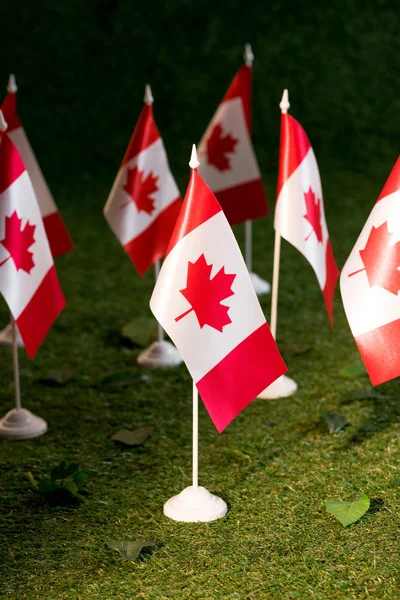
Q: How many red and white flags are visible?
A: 7